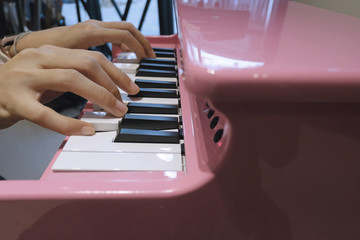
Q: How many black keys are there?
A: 10